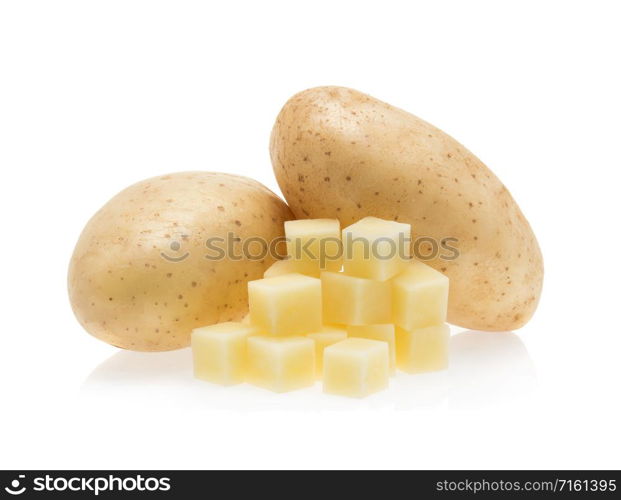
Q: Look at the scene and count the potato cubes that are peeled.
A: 12